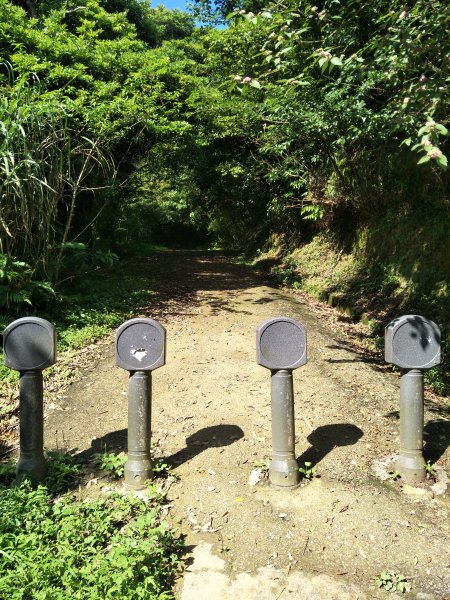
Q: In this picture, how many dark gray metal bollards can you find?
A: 4